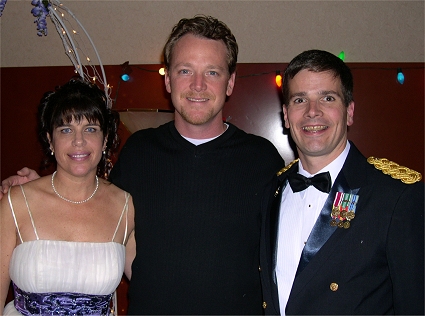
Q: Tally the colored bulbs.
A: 5